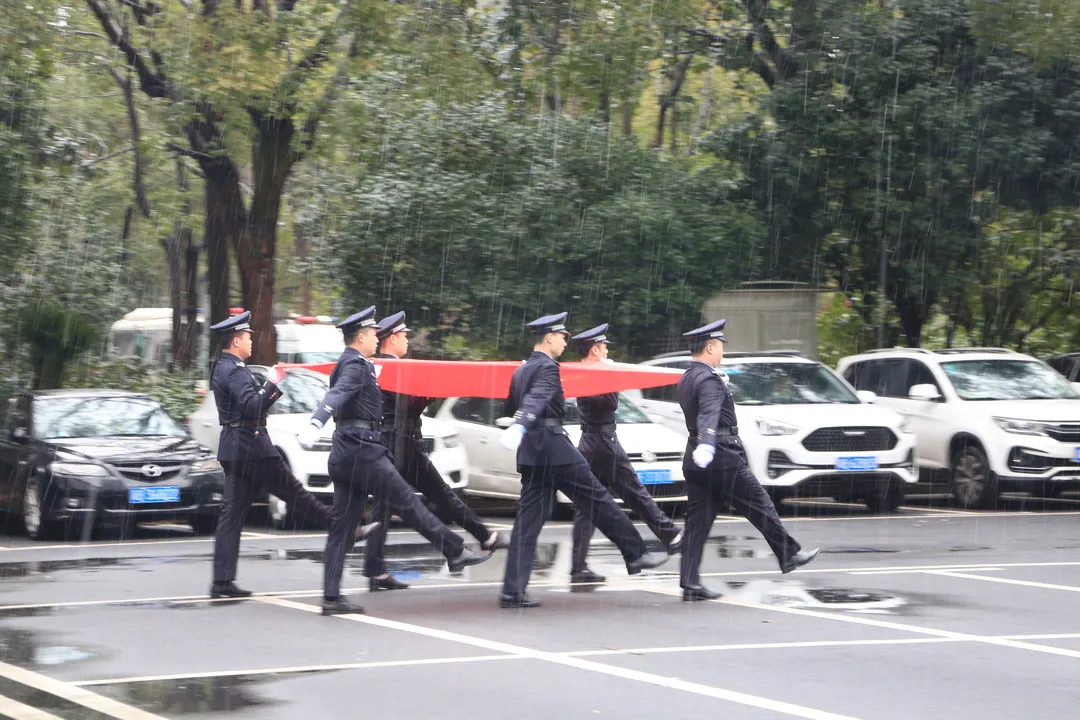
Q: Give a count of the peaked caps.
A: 6